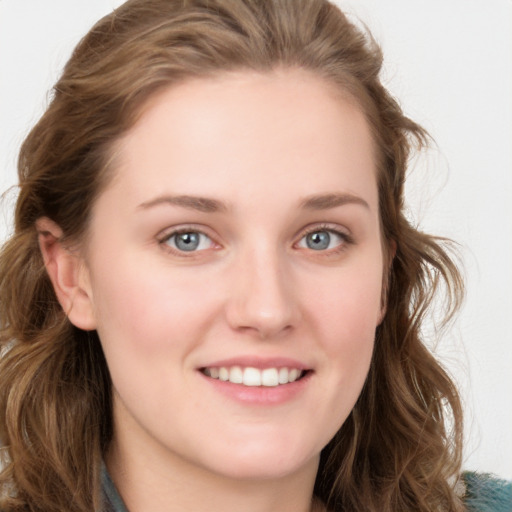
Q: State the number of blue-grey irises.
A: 2